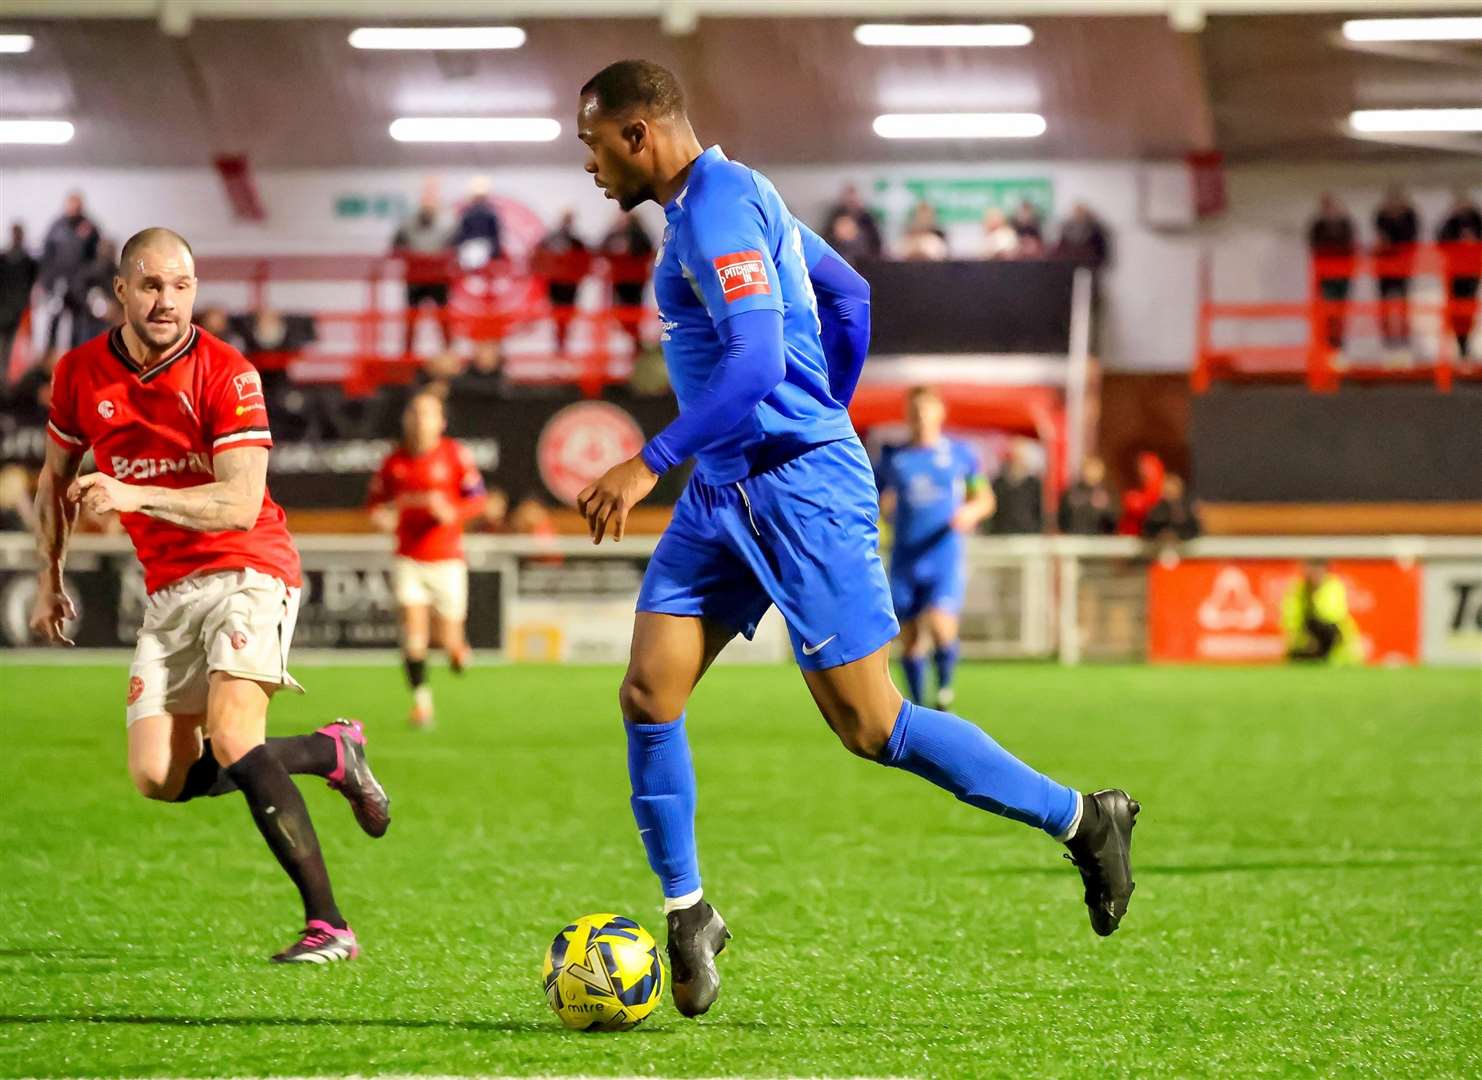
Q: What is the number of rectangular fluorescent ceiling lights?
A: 8